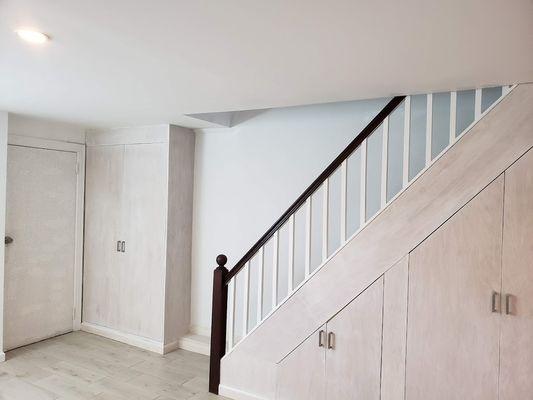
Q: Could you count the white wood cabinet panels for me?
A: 6